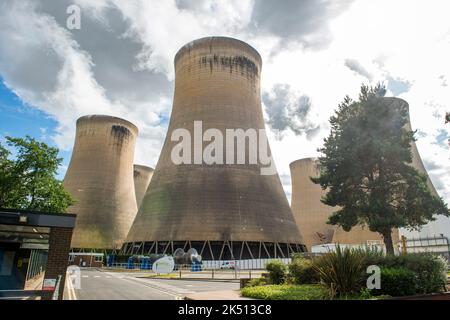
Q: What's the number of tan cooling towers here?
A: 5